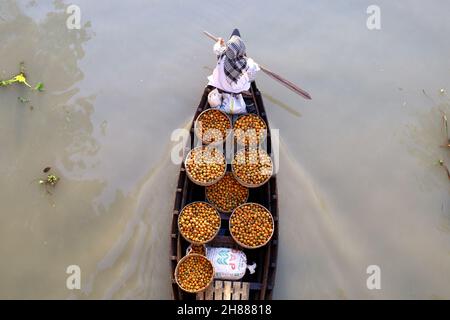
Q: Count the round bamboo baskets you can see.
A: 8